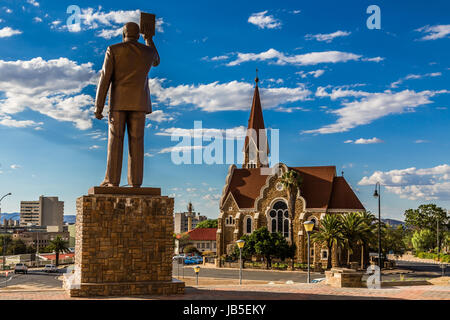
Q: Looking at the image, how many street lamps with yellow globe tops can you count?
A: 3